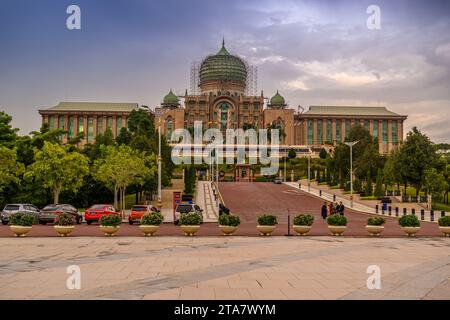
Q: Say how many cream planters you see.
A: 12